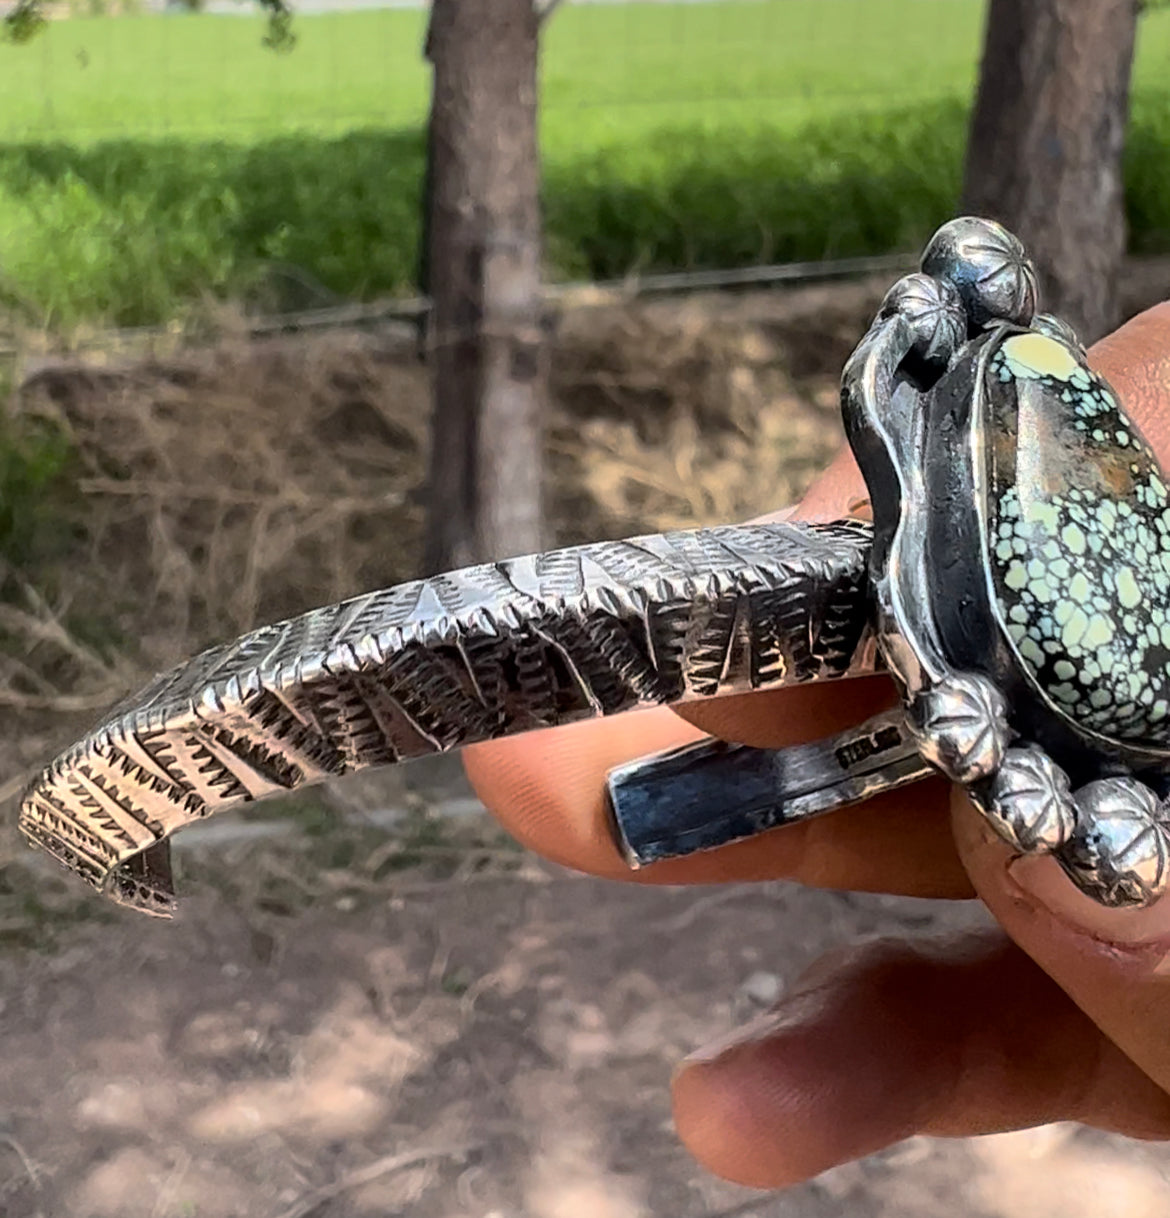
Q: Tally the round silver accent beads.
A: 6